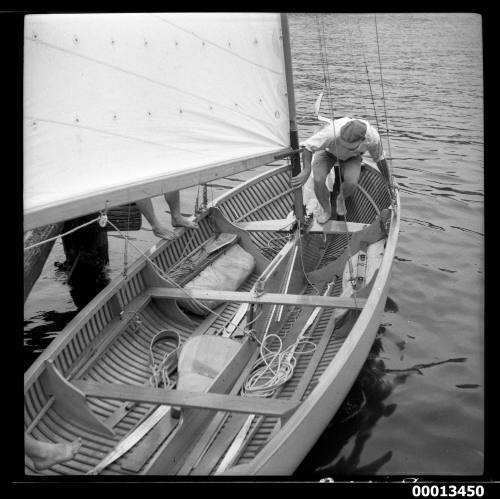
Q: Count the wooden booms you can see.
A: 1